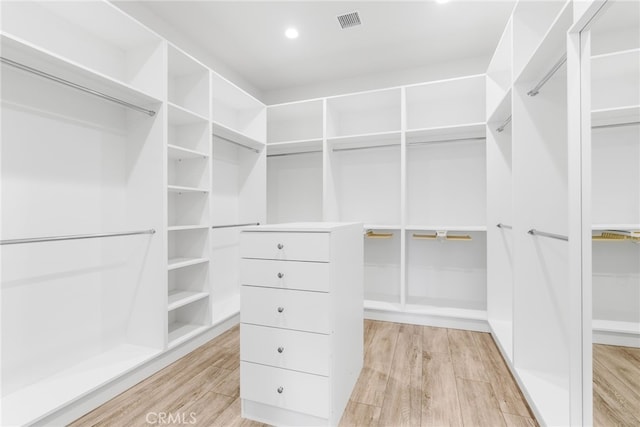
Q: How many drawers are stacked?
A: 5